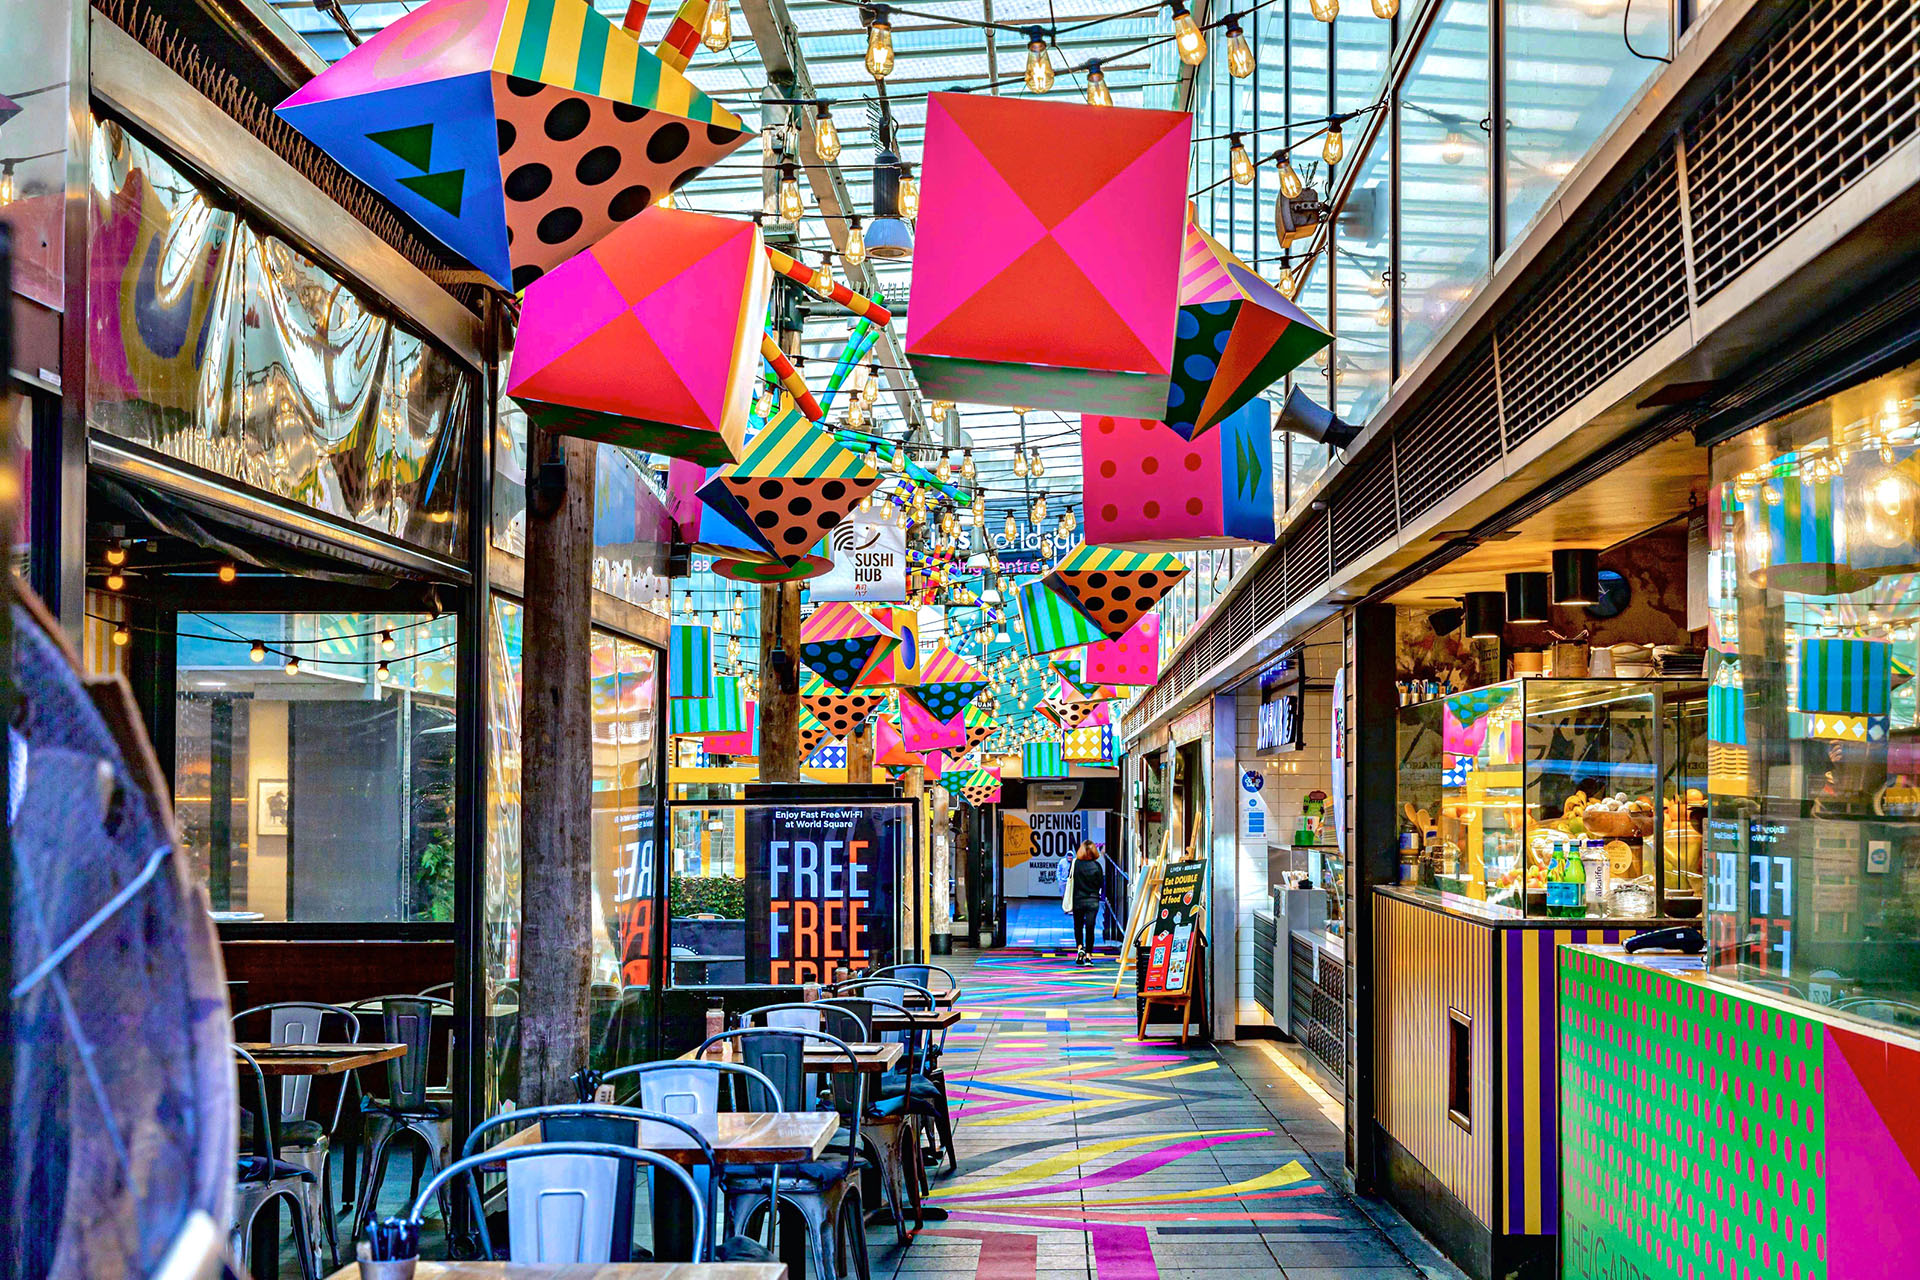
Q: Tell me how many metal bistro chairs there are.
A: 13